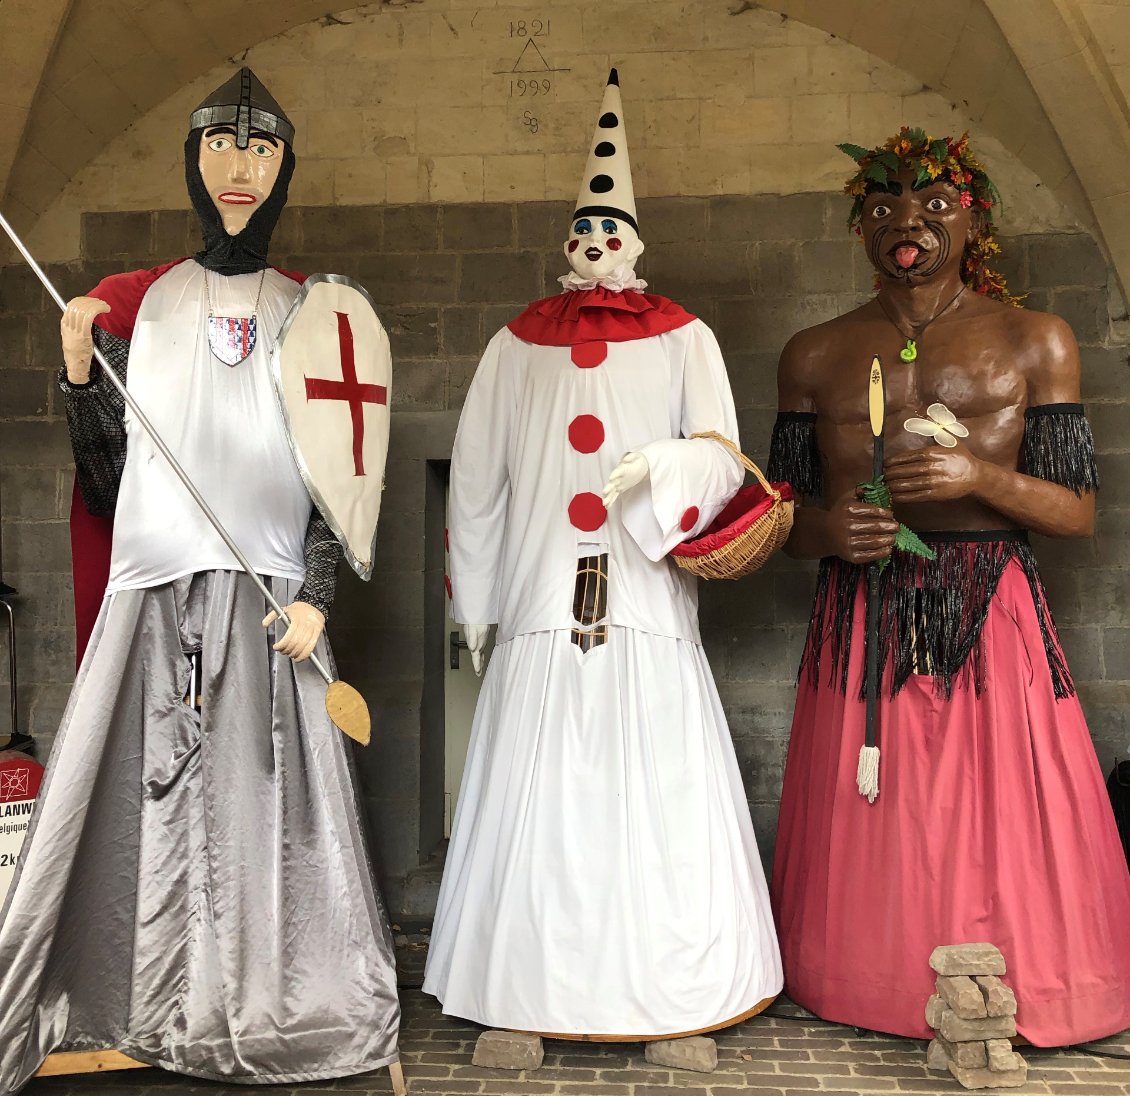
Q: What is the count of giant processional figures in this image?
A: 3